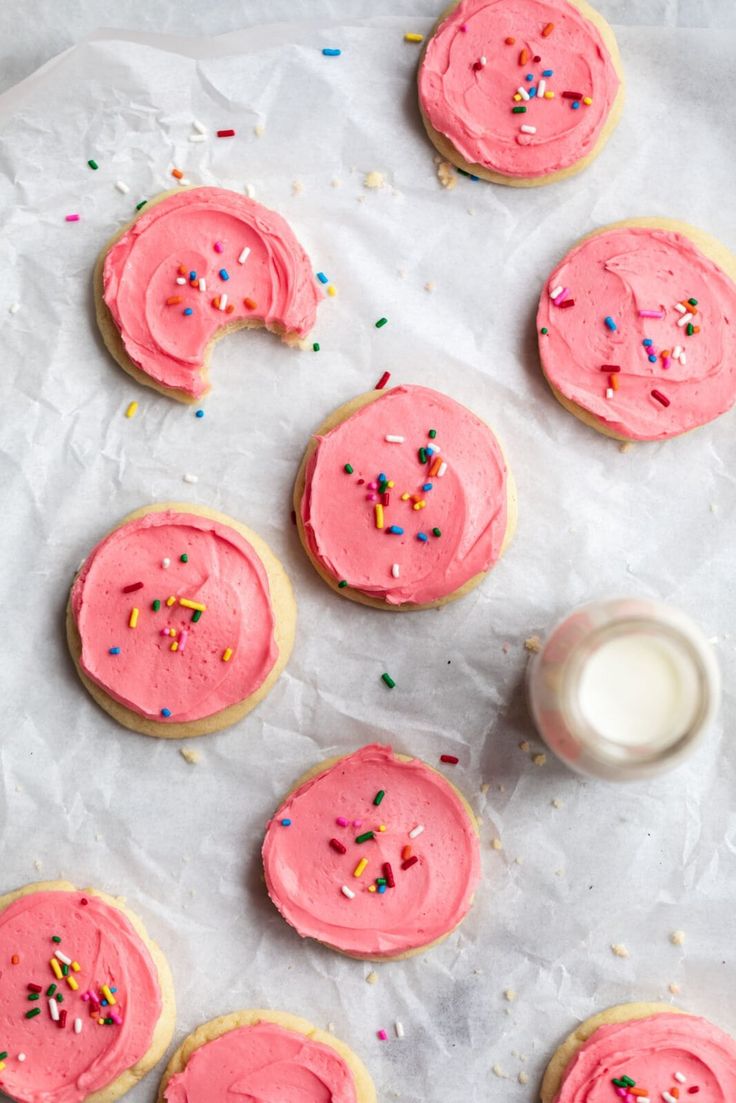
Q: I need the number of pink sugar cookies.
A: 9